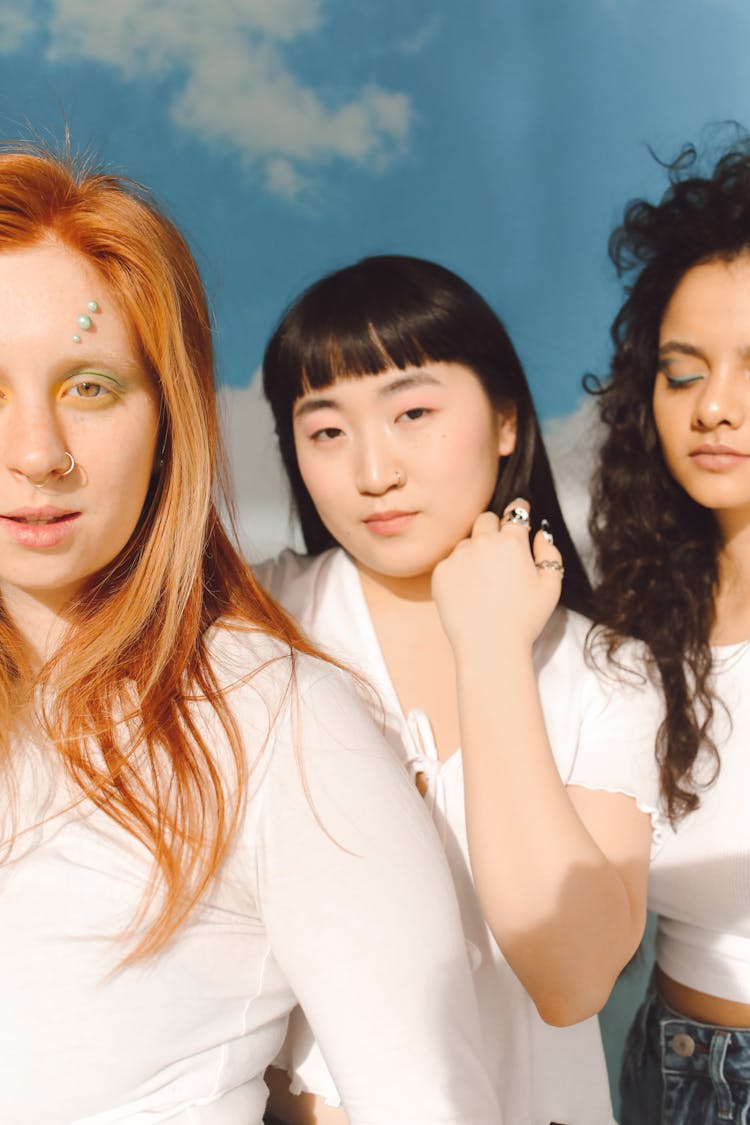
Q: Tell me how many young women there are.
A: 3